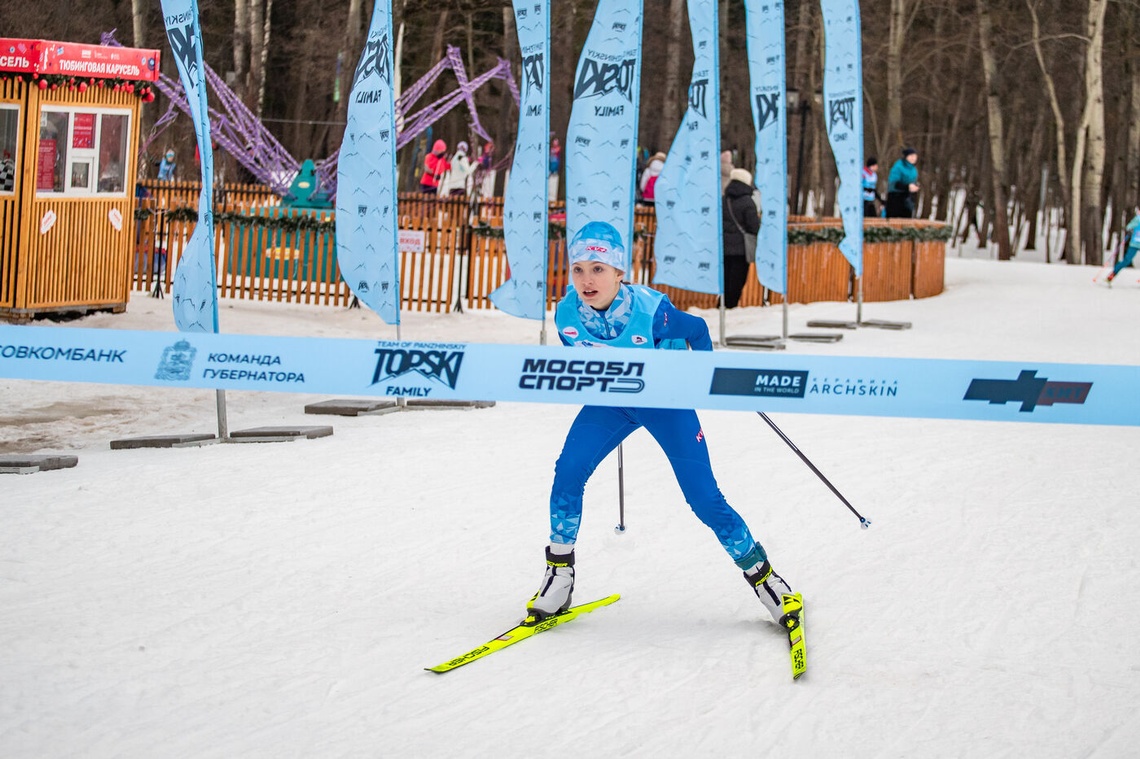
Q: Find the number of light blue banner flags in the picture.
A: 7